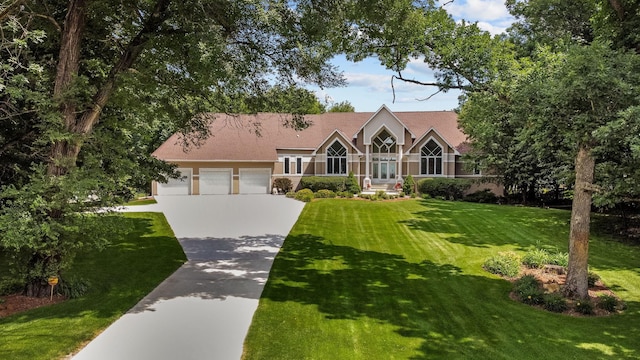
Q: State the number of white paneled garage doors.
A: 3